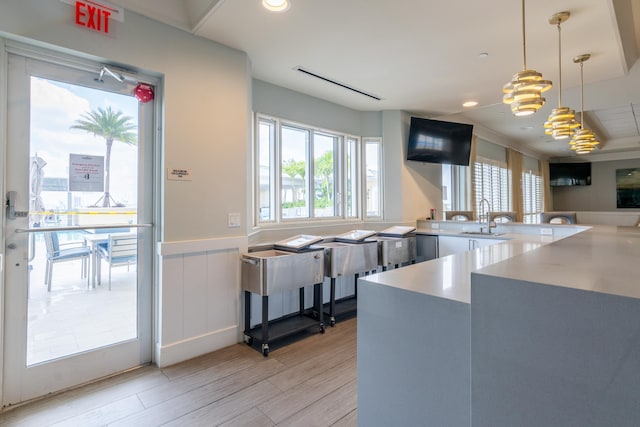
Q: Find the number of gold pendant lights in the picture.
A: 3